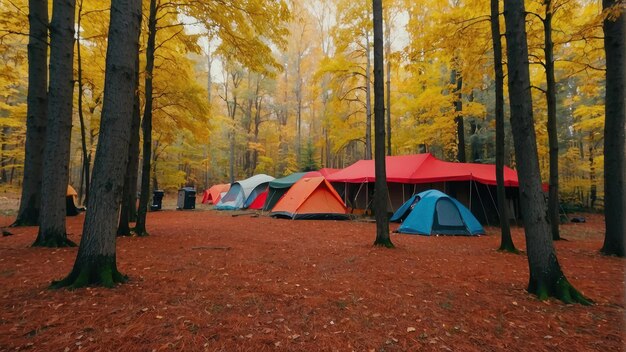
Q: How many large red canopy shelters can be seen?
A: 1